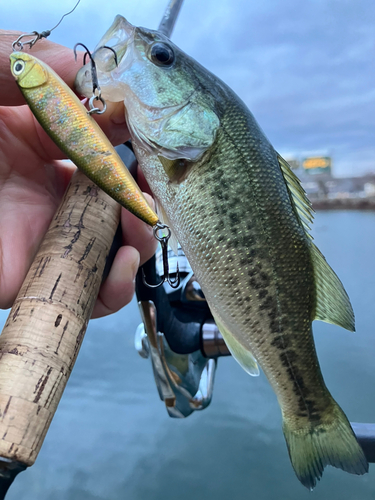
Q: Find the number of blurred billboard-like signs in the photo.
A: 1